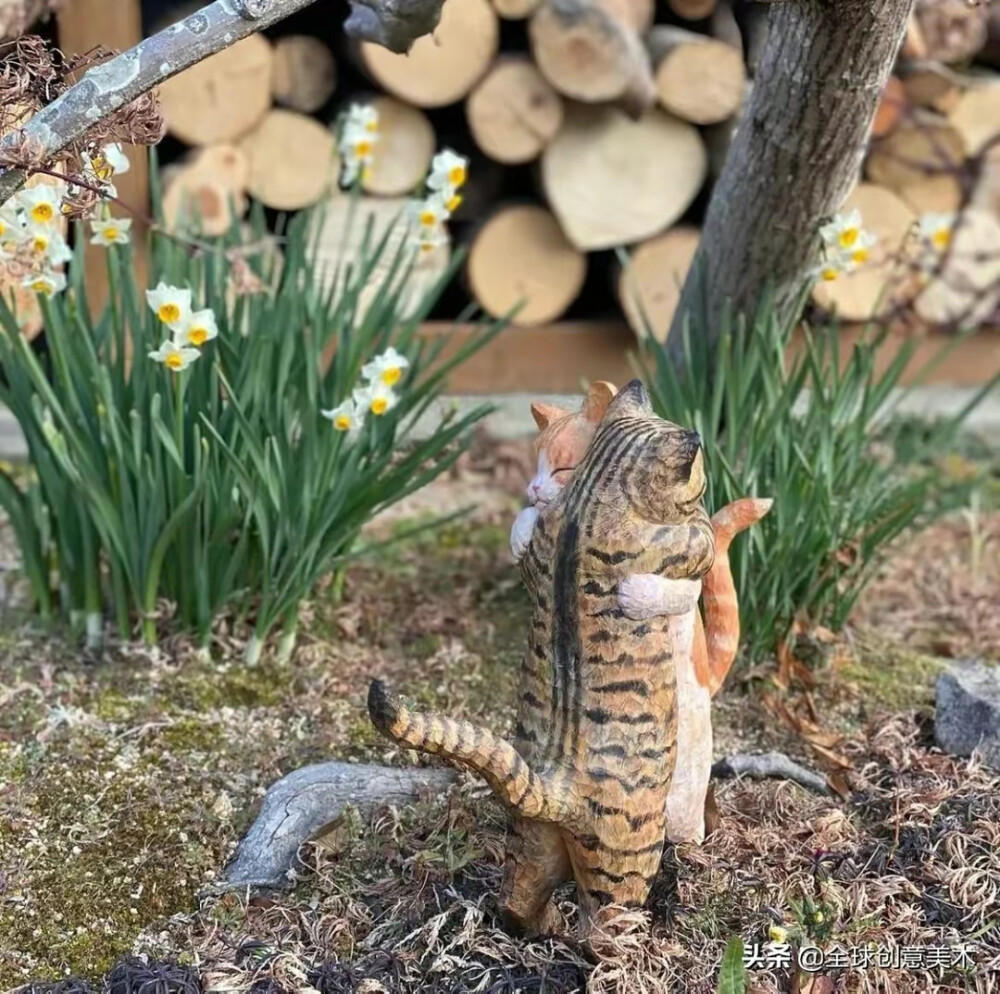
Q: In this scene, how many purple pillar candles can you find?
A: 0